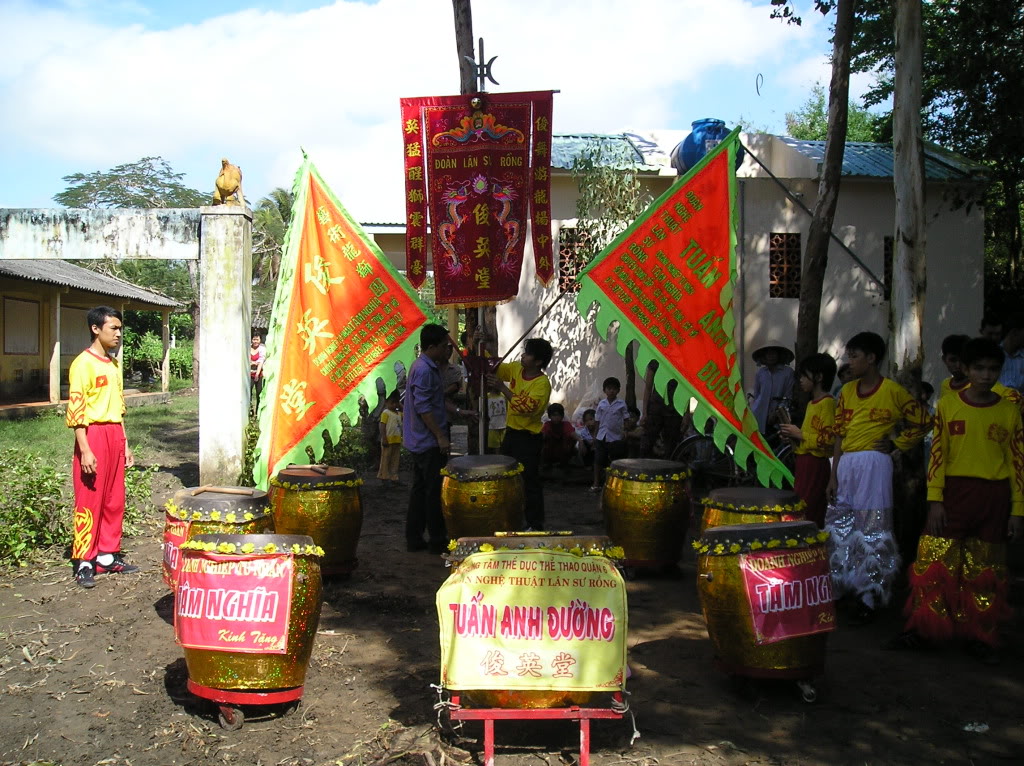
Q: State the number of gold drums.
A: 8